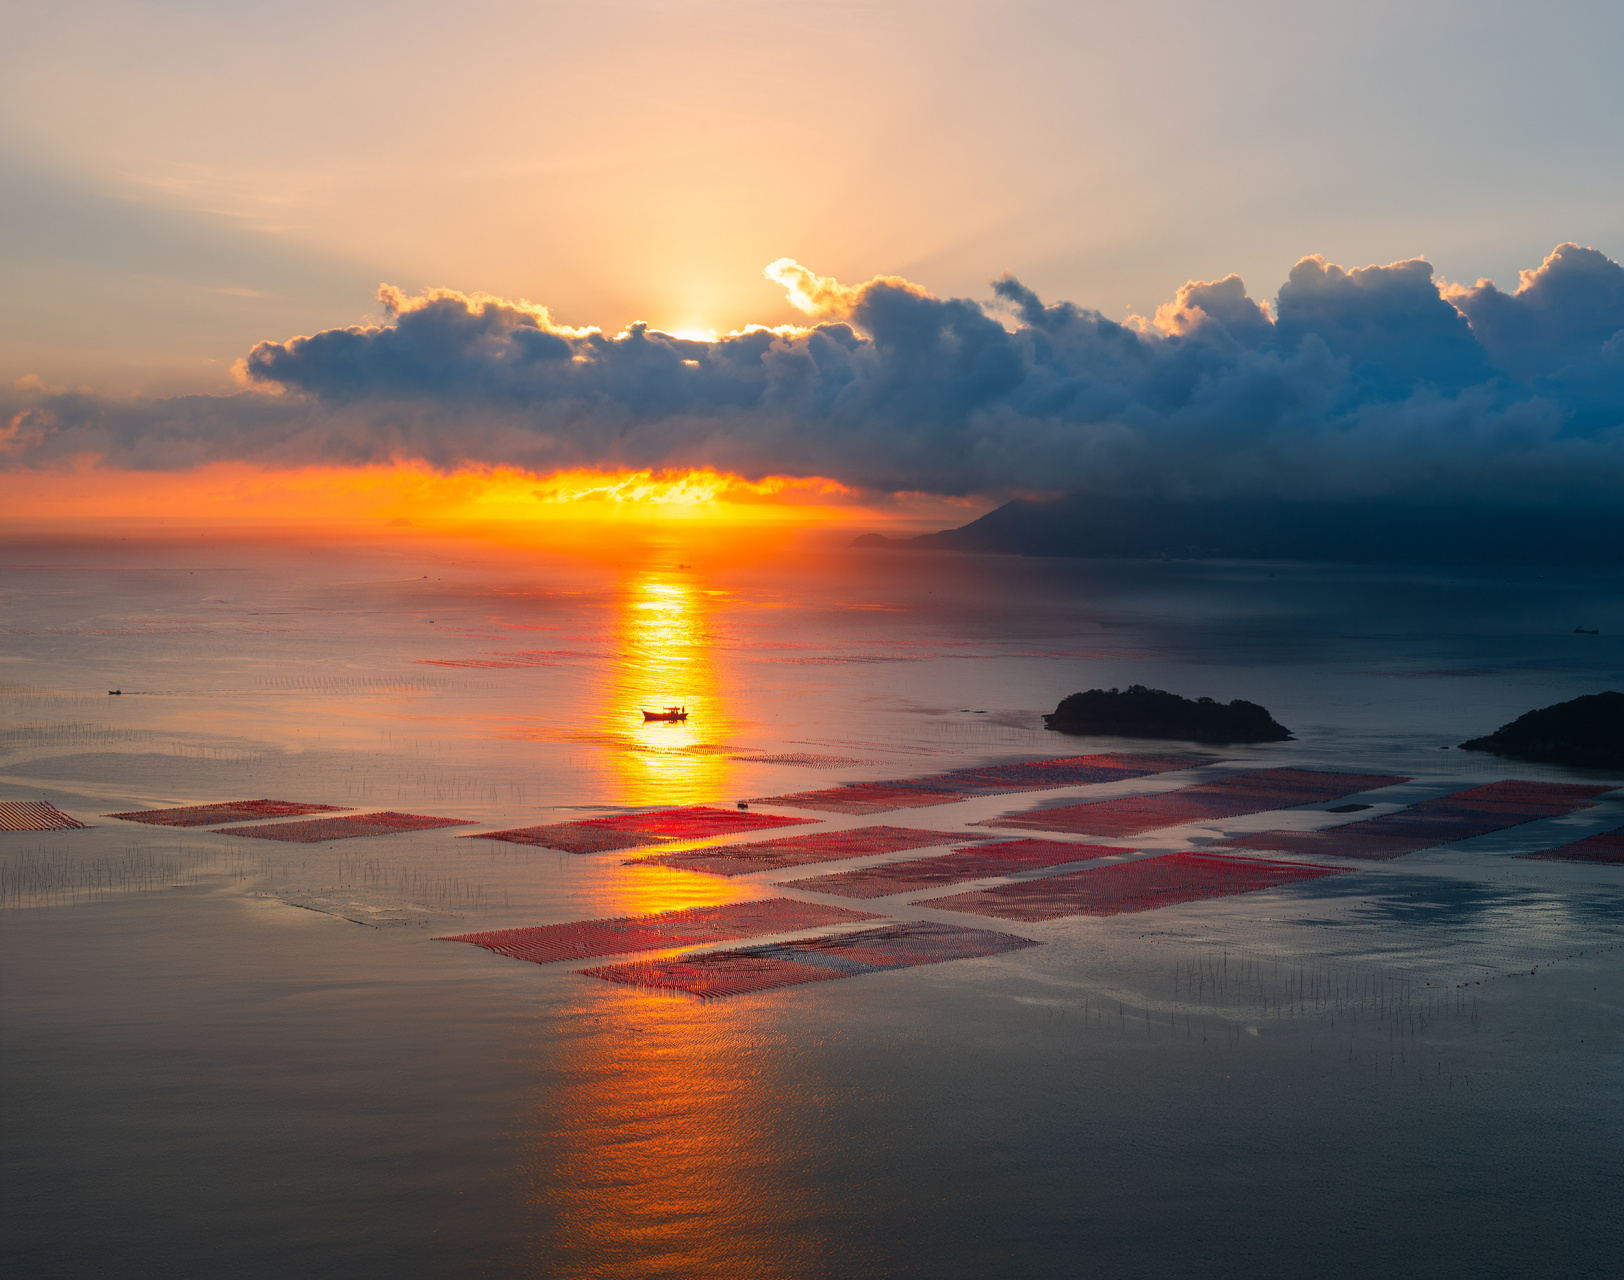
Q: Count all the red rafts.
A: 13